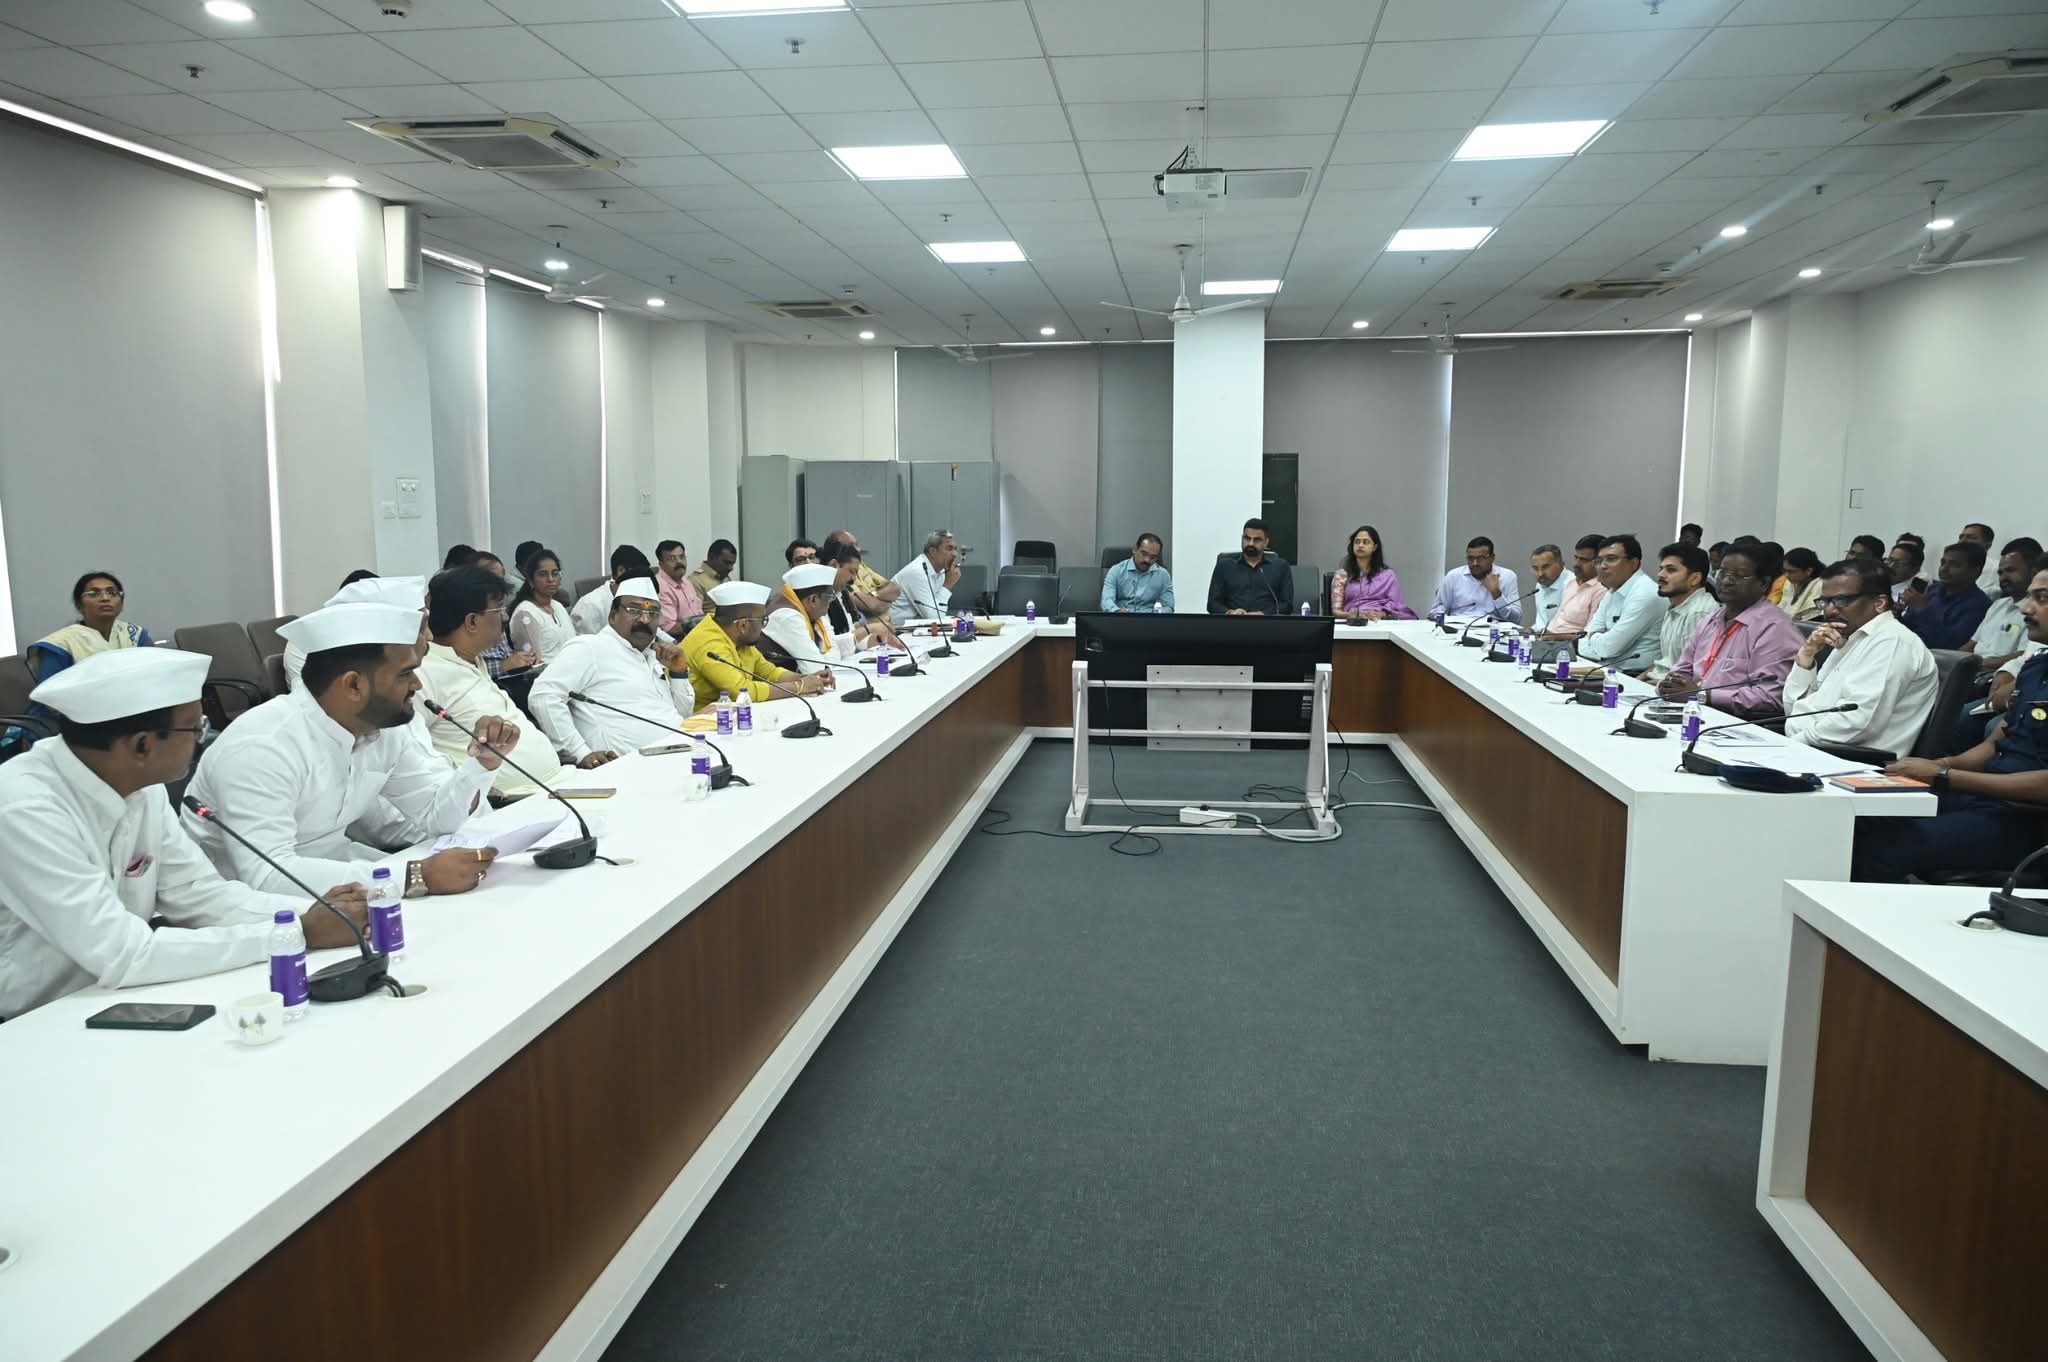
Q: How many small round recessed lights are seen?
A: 11